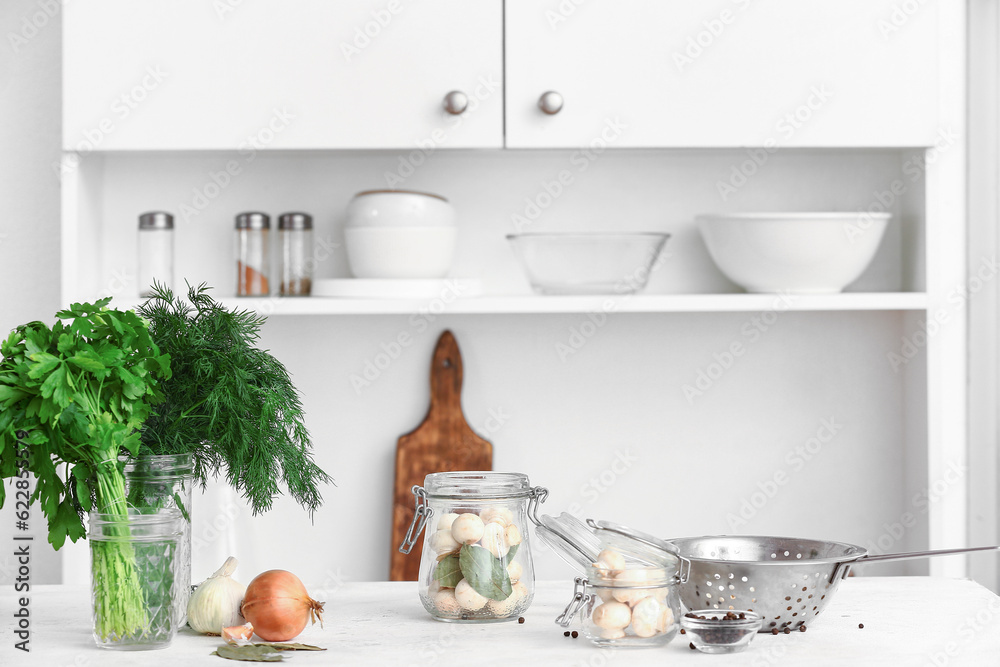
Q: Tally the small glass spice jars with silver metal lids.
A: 3